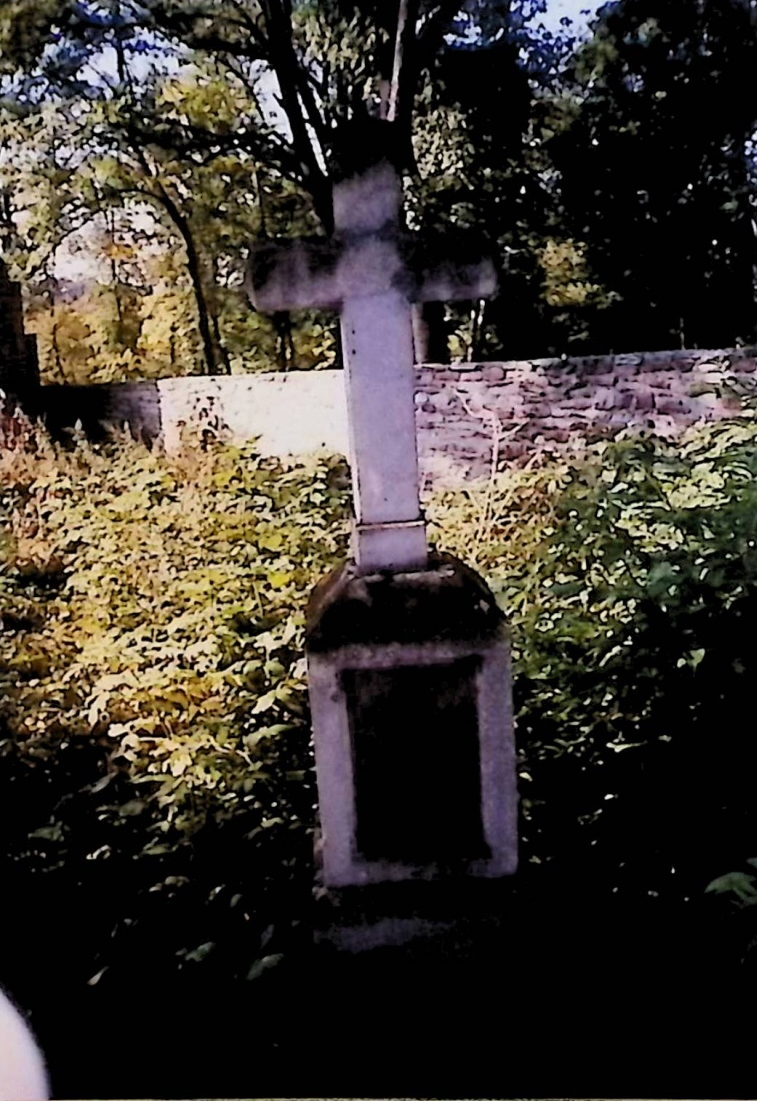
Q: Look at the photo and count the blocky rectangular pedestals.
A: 1